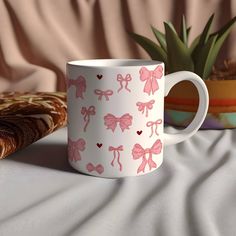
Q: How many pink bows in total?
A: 12